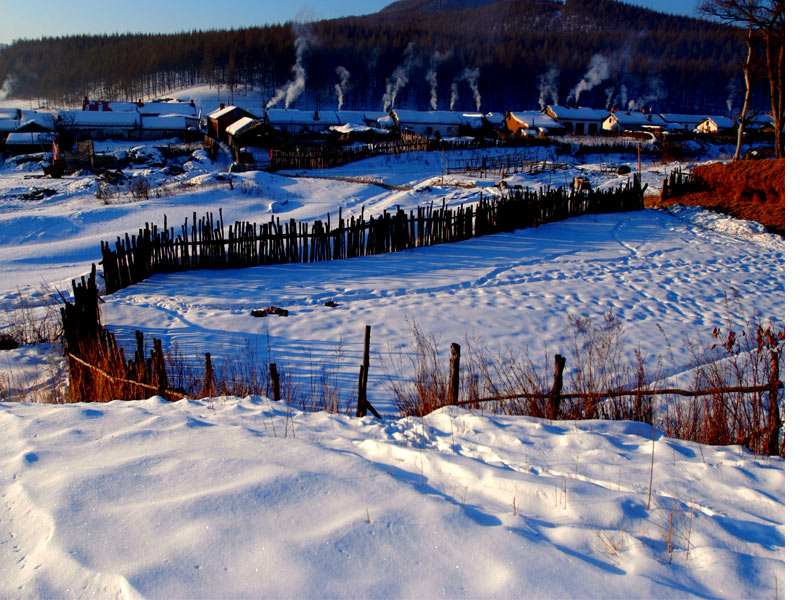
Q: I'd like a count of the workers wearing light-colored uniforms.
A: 0